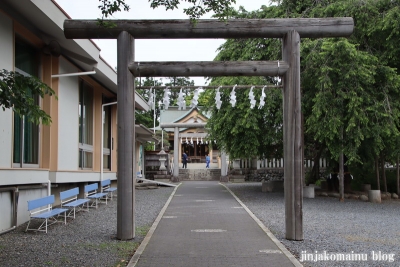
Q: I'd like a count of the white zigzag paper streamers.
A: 8